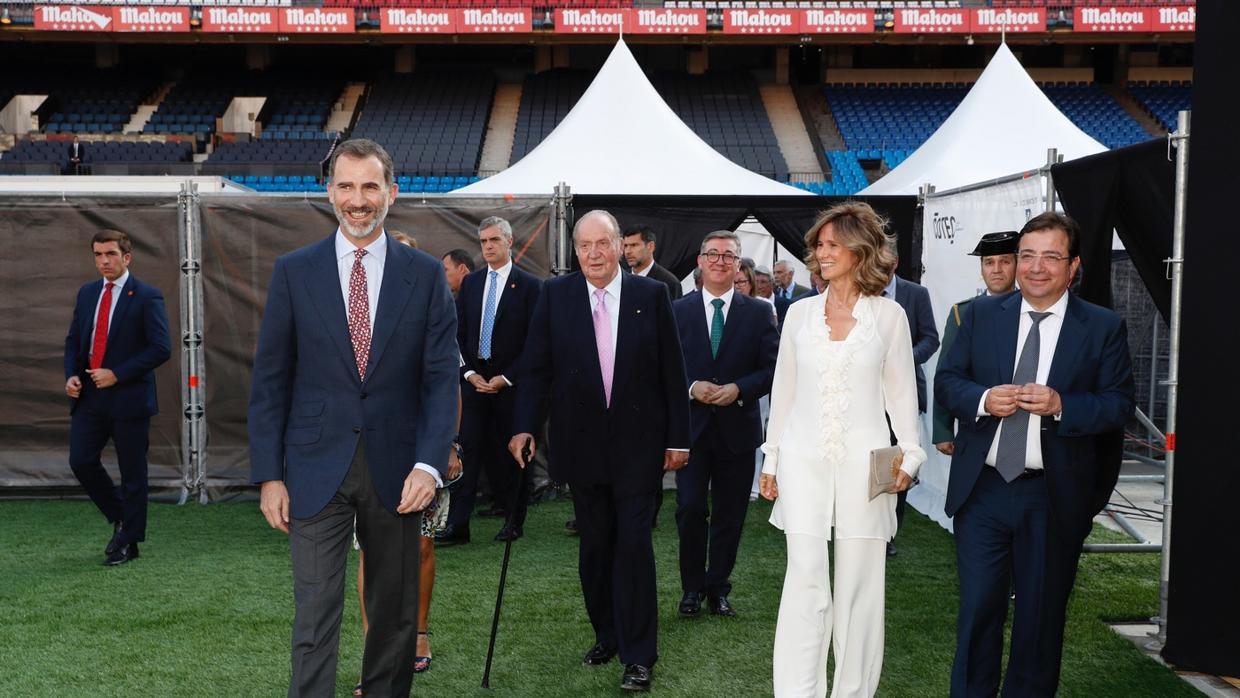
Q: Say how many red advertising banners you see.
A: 14